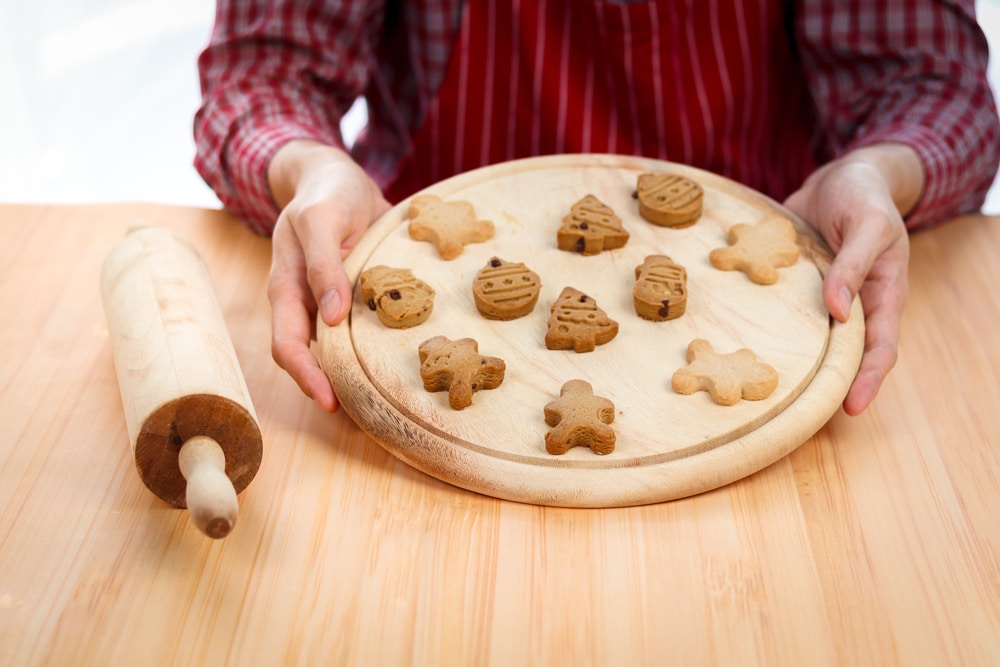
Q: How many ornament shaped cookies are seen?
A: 2